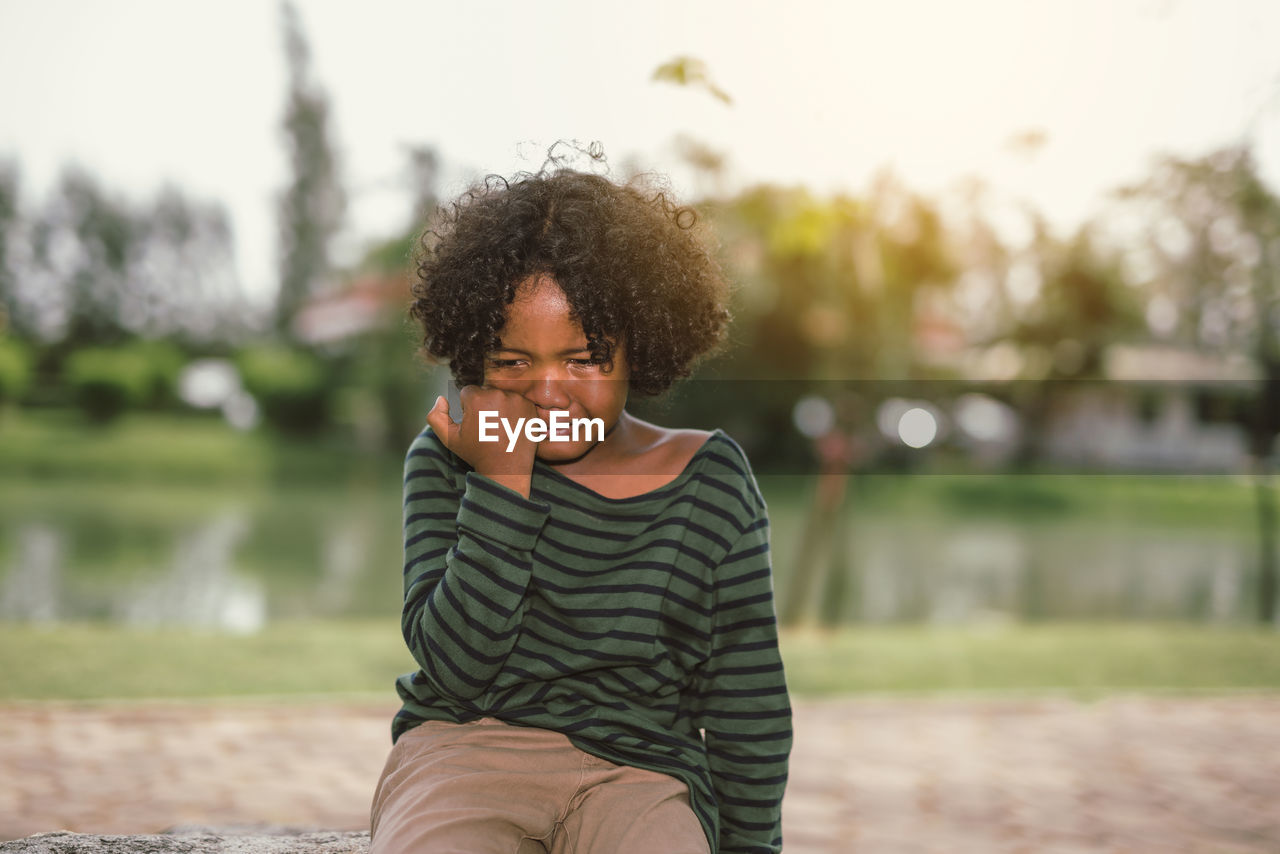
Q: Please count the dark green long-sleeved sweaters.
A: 1